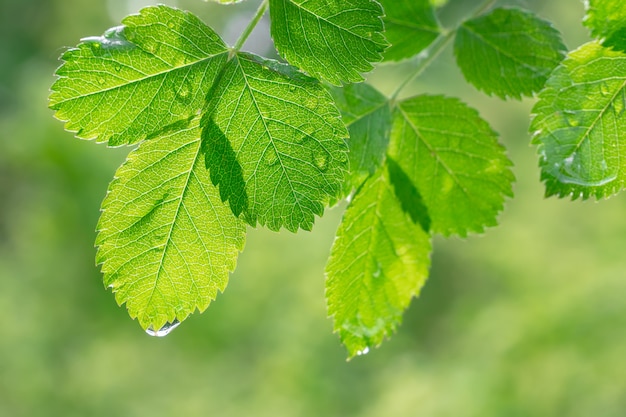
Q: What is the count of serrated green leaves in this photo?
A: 11